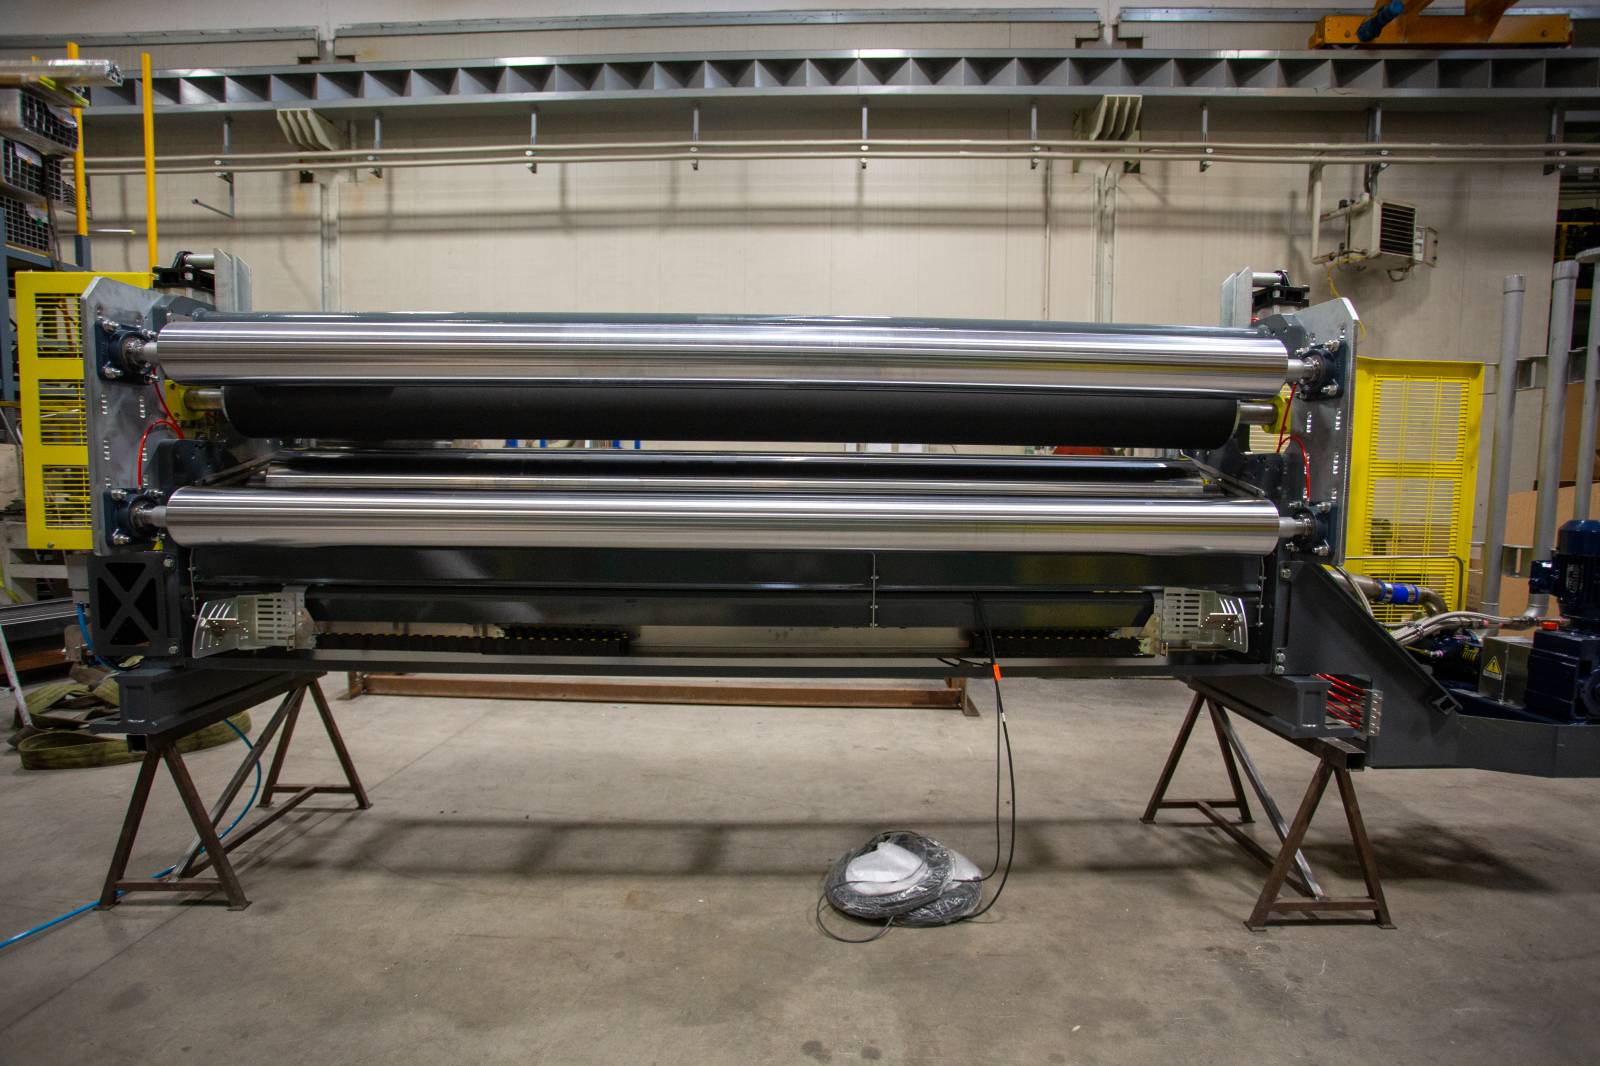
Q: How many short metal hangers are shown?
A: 9